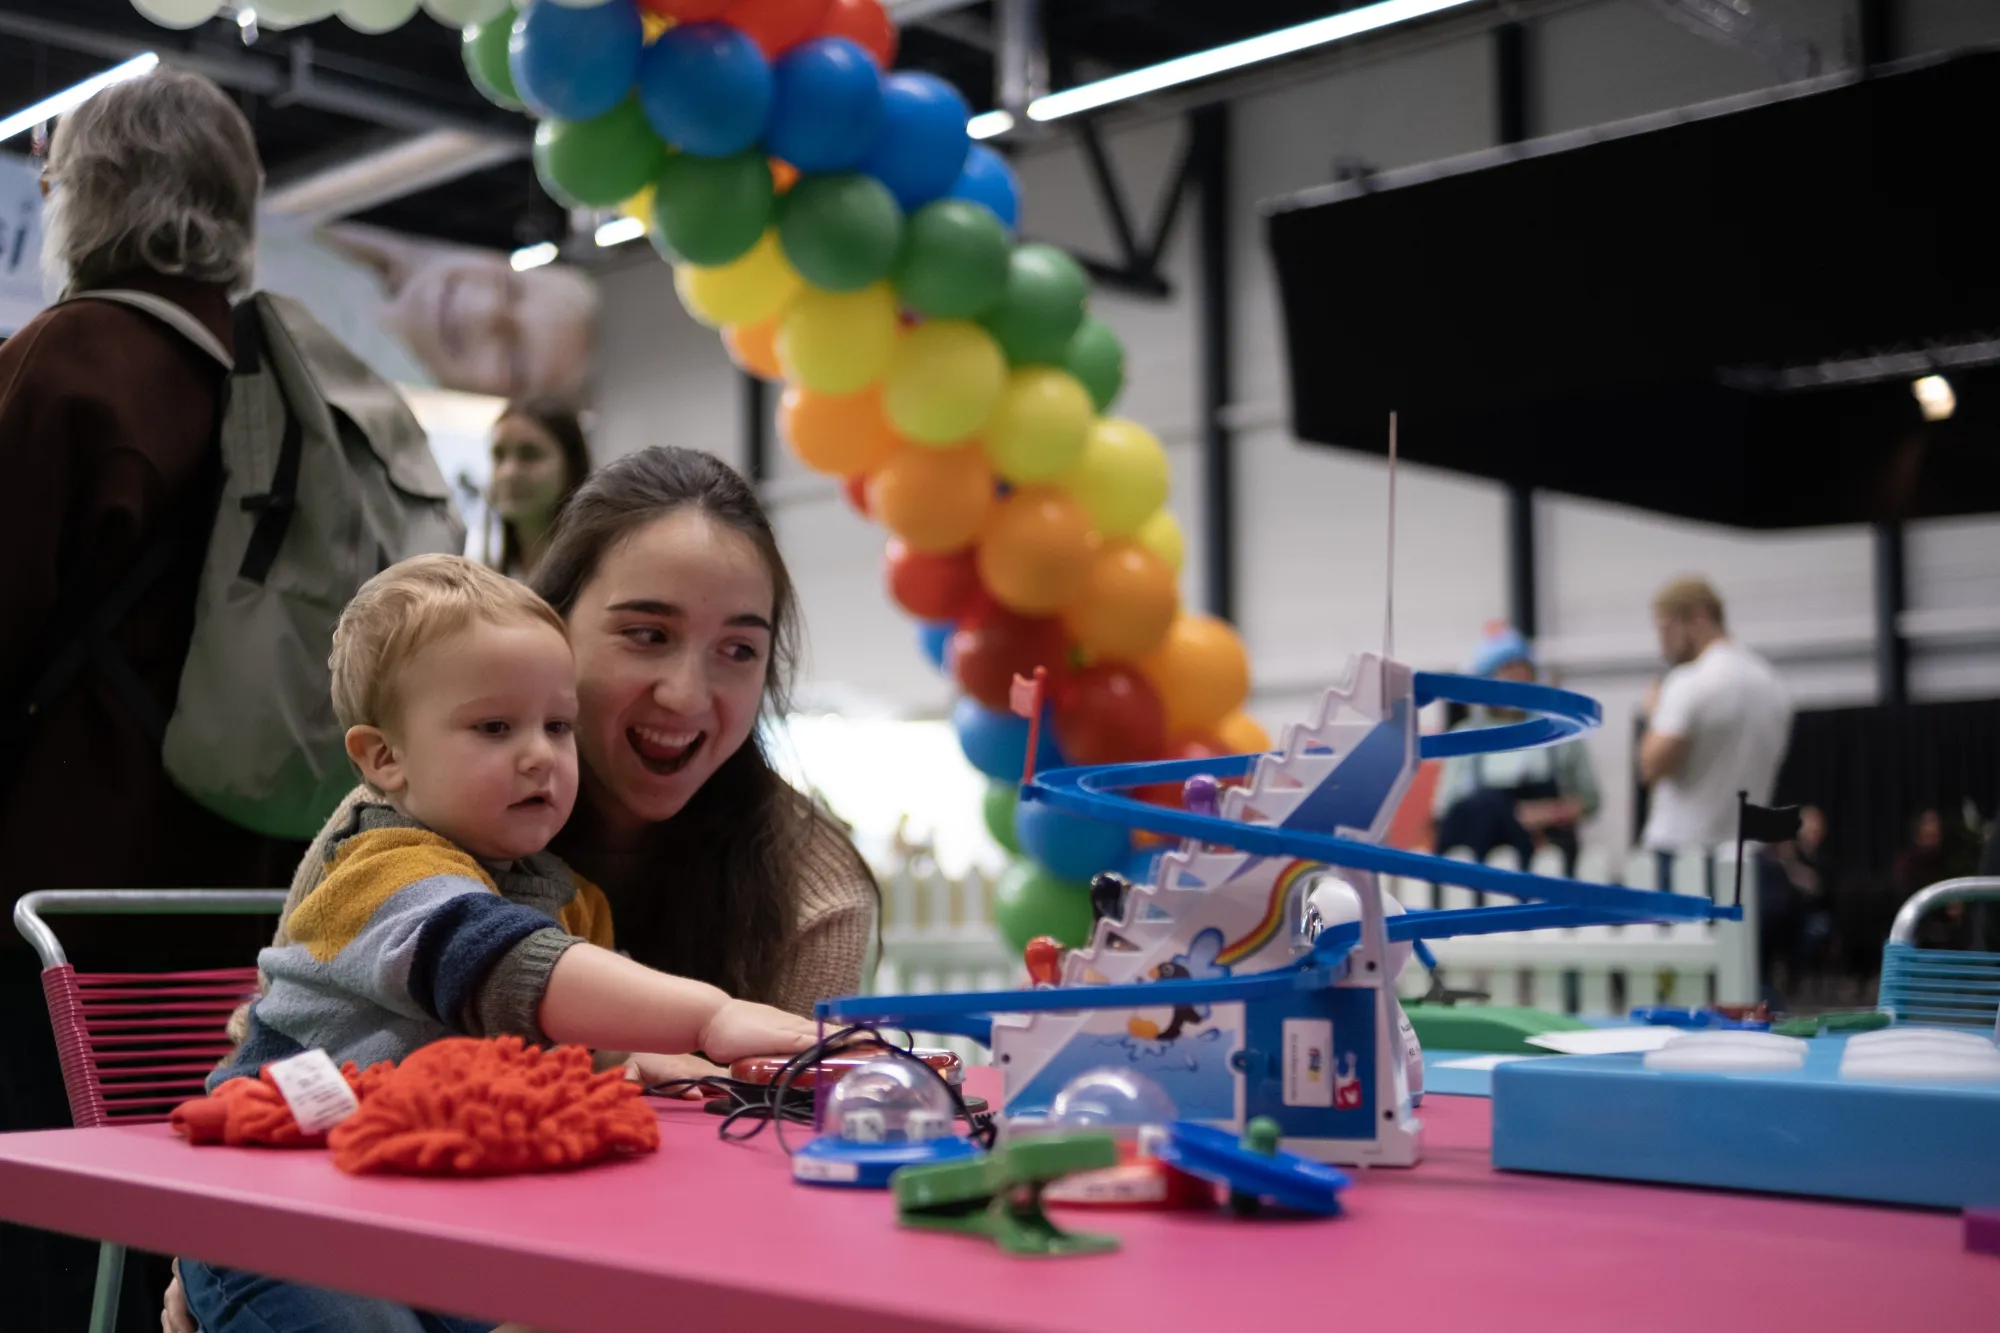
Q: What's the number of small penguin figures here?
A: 3